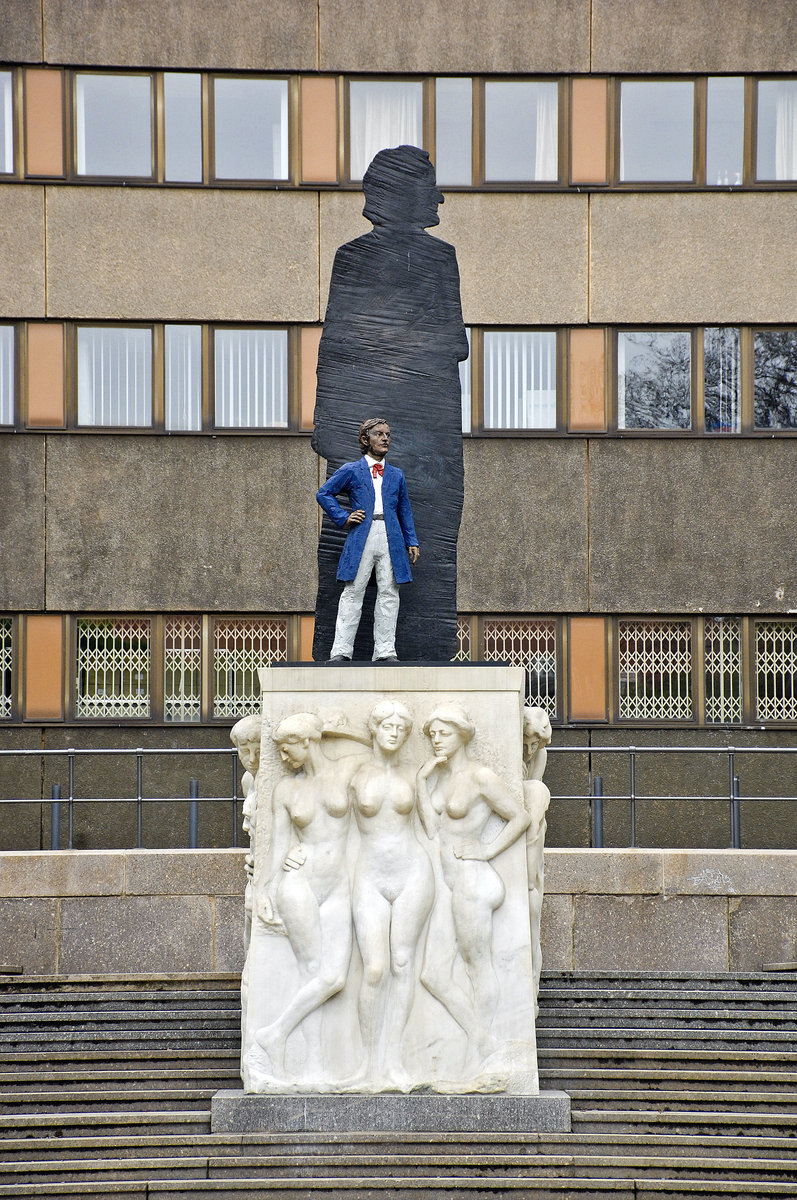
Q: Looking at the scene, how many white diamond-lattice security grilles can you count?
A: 9